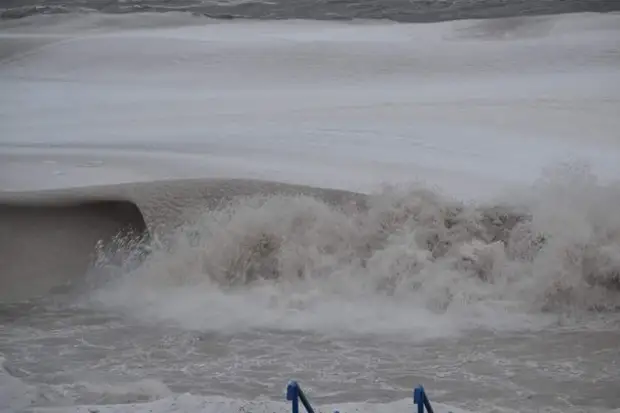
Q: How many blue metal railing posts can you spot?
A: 2